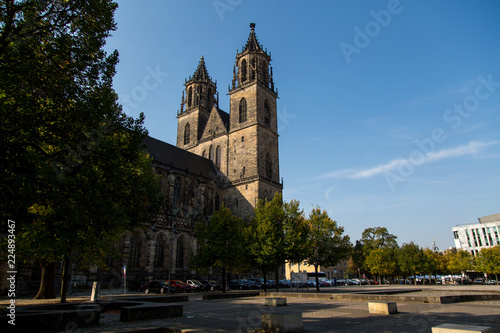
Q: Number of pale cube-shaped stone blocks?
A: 4